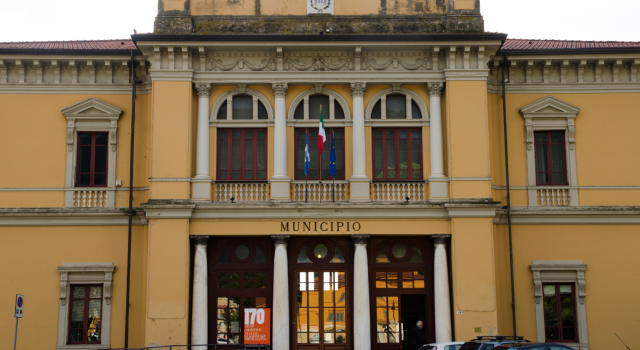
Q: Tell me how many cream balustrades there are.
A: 5